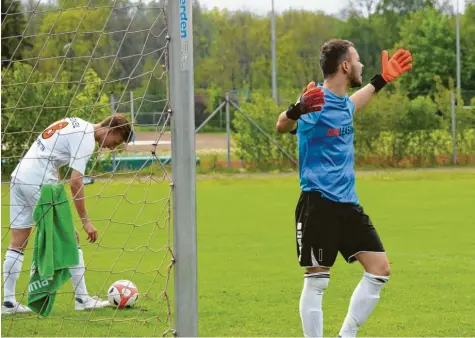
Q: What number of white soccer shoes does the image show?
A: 2